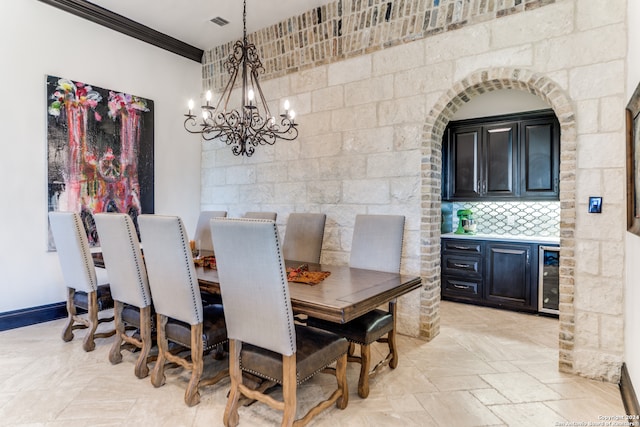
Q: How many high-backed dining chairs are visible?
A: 8